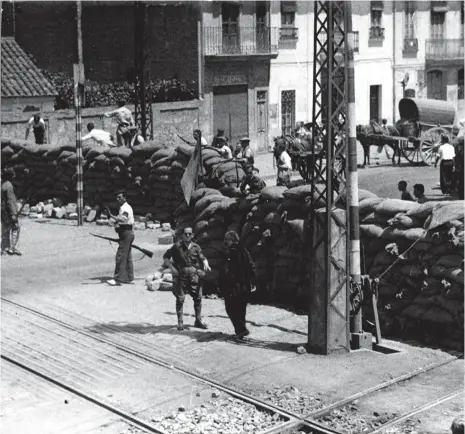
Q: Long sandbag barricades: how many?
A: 2